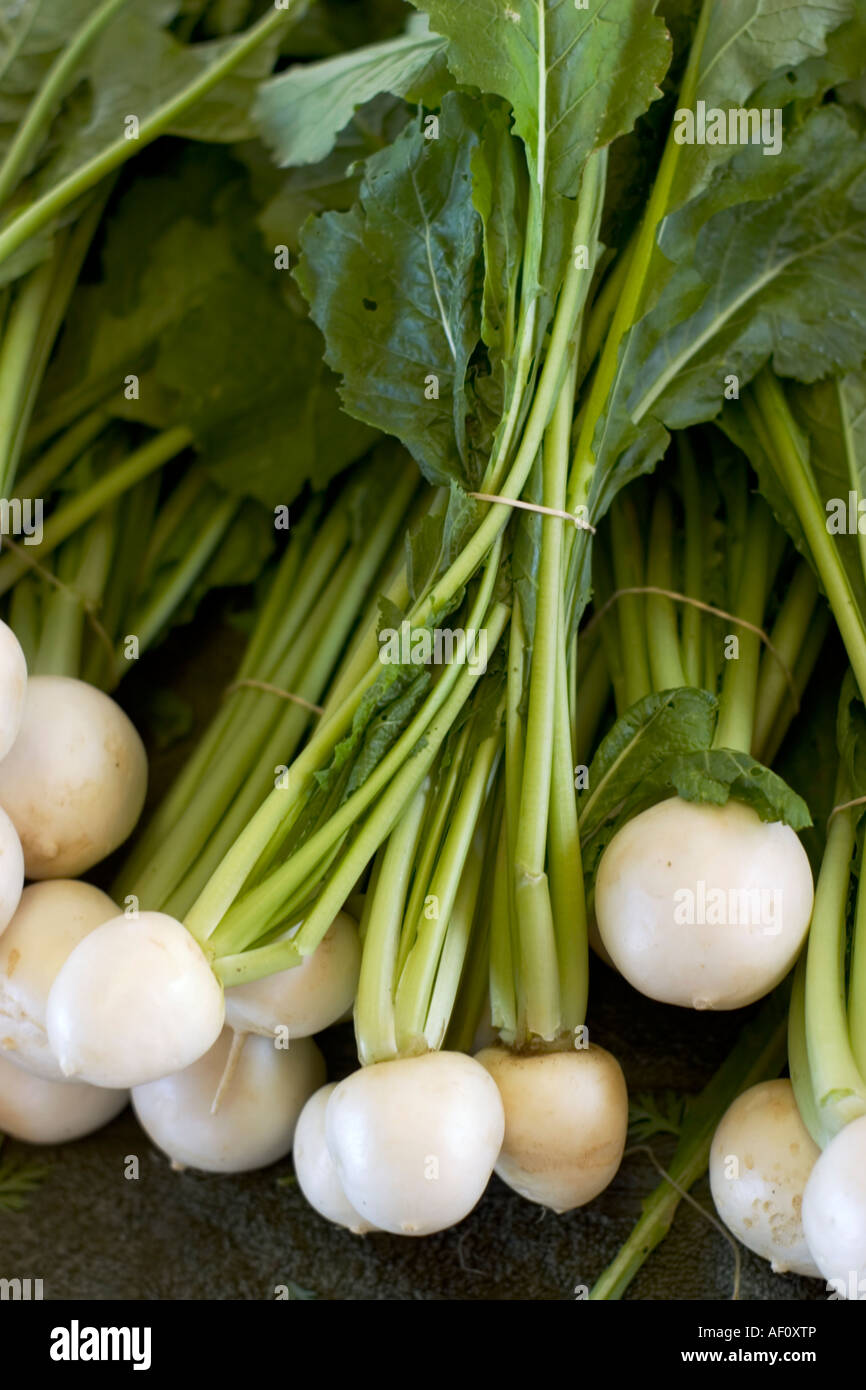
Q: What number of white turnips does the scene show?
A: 14